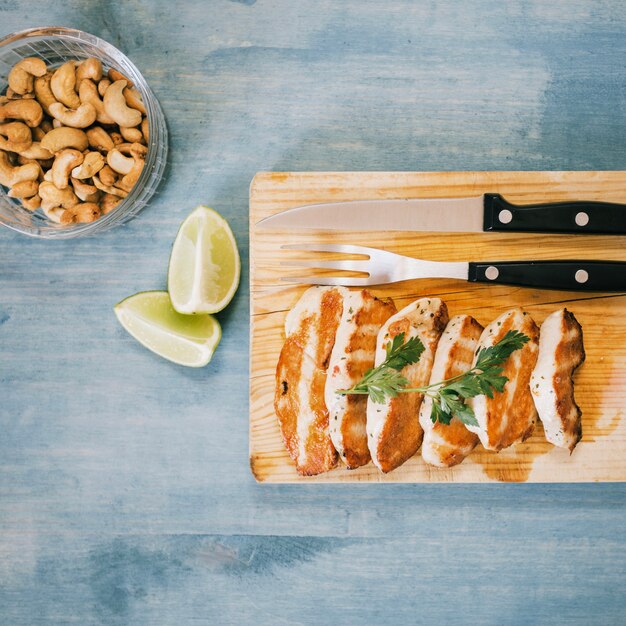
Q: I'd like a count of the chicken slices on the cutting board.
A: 6